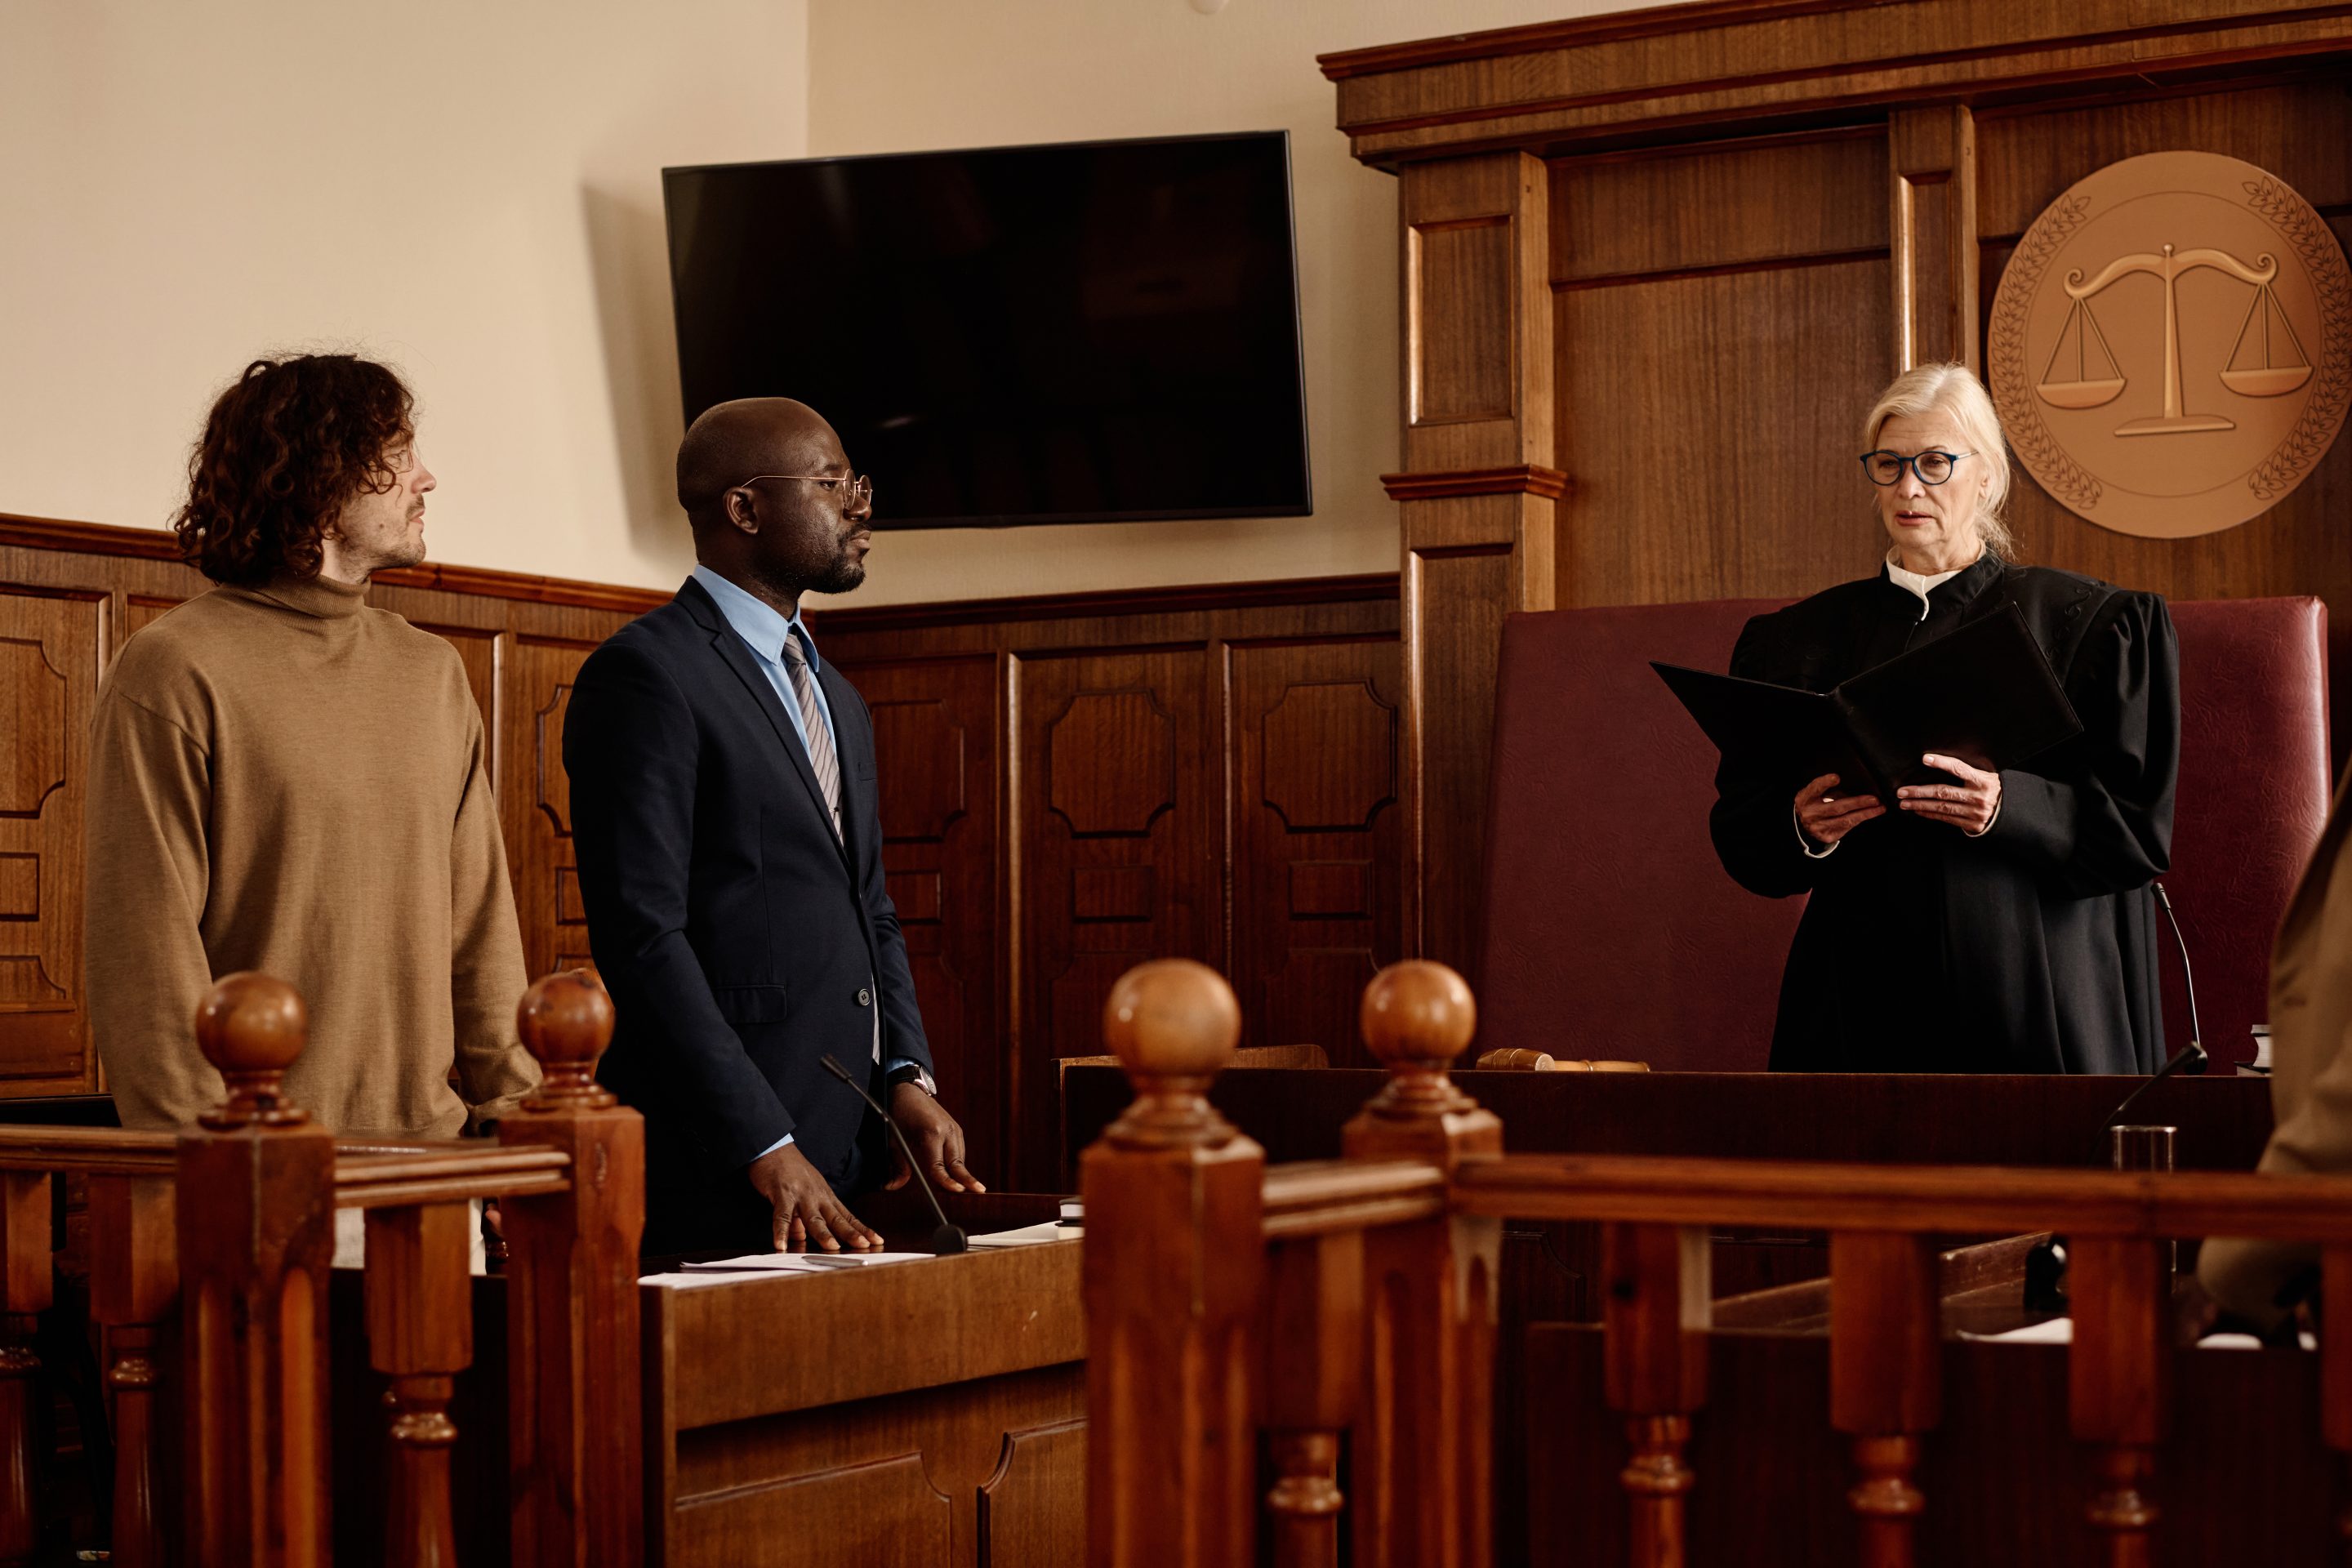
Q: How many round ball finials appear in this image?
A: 4